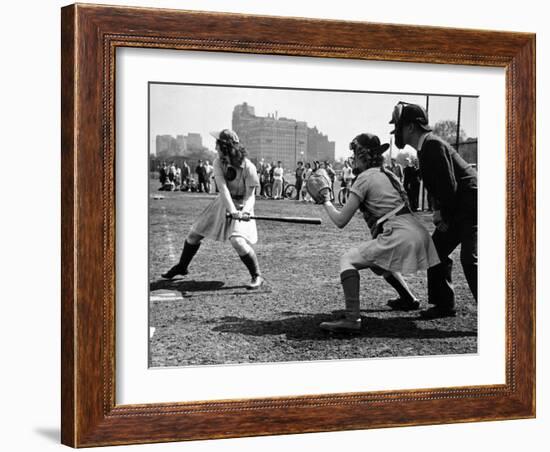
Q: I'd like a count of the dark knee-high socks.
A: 4